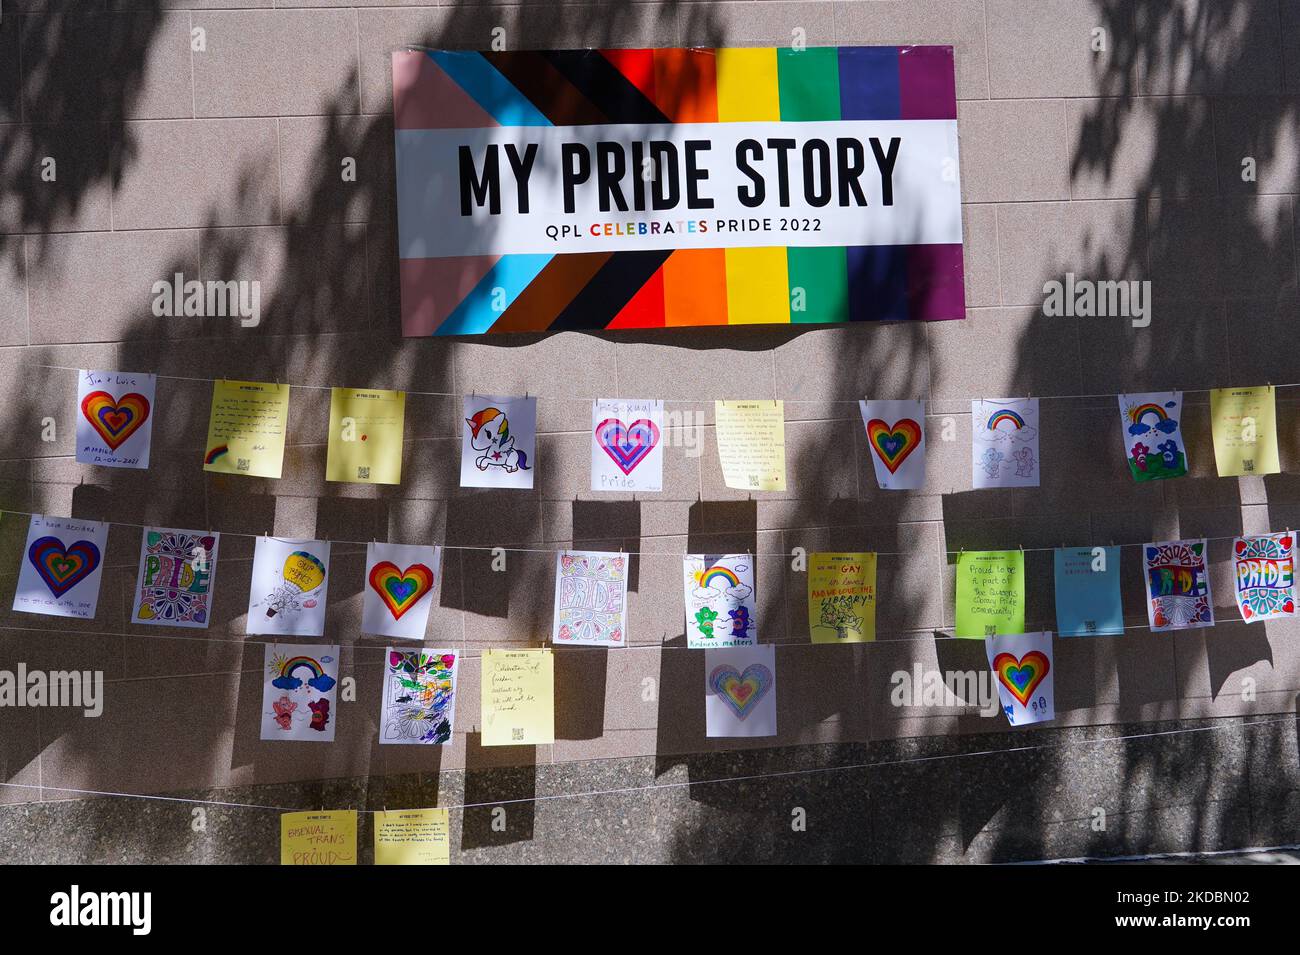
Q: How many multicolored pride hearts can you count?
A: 7